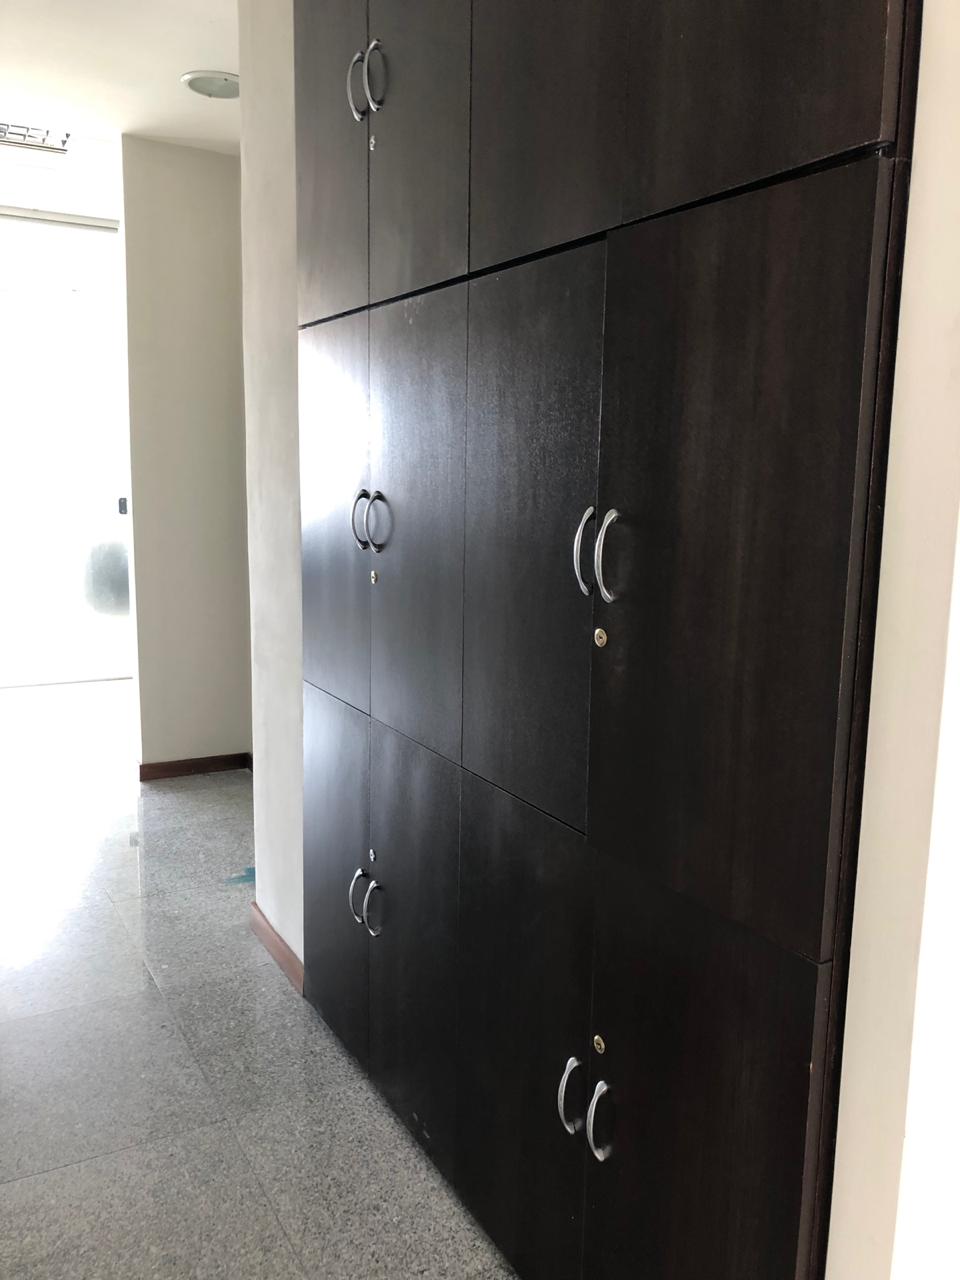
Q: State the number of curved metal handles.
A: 10